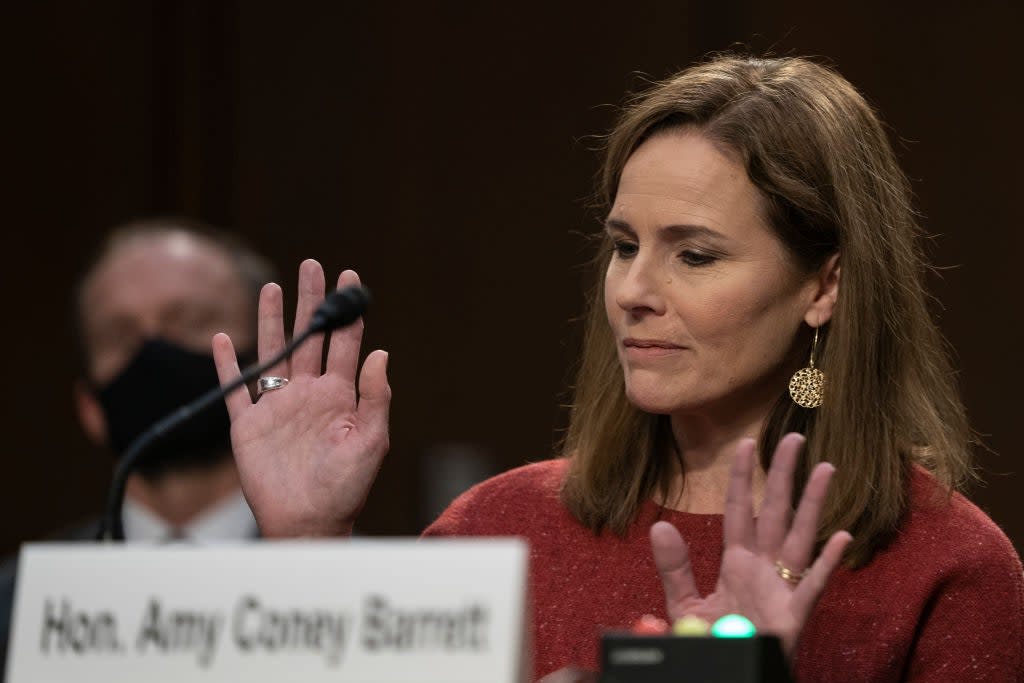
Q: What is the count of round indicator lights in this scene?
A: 3